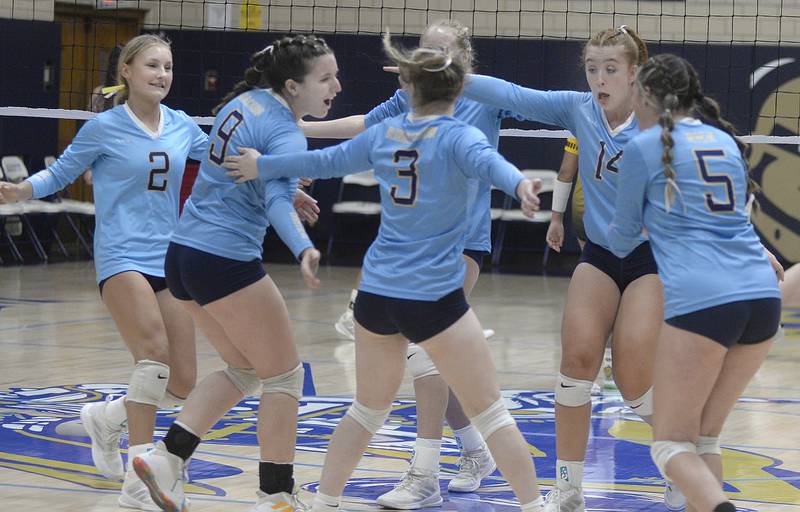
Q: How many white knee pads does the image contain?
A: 11